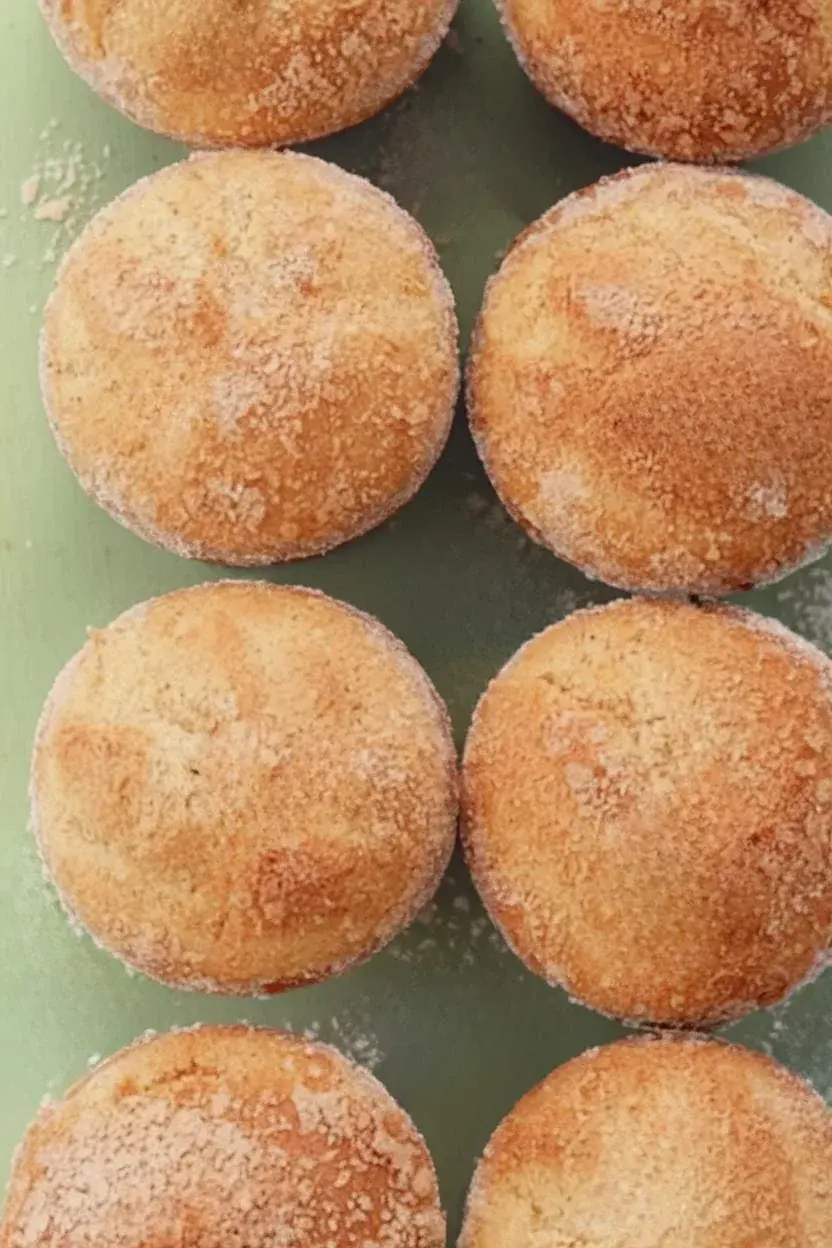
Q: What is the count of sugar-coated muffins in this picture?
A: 8